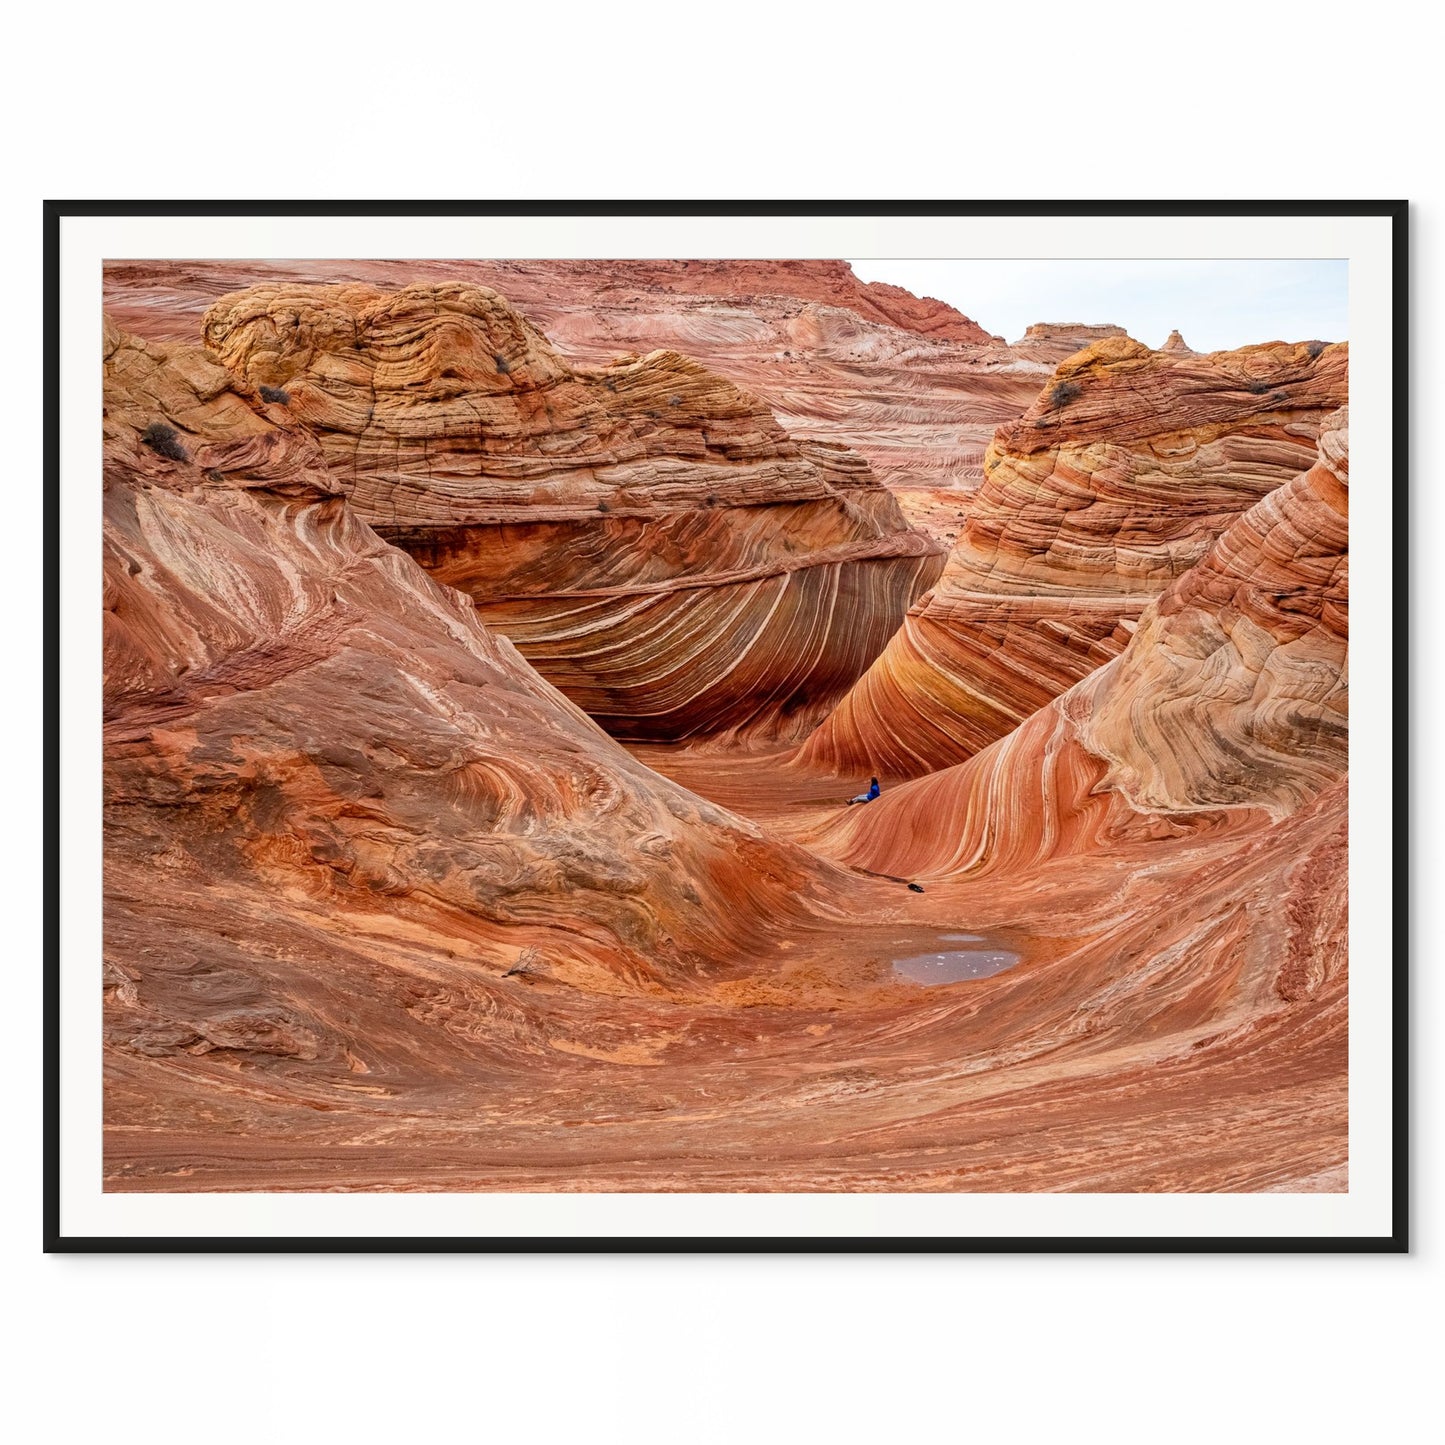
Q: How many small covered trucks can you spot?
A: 0